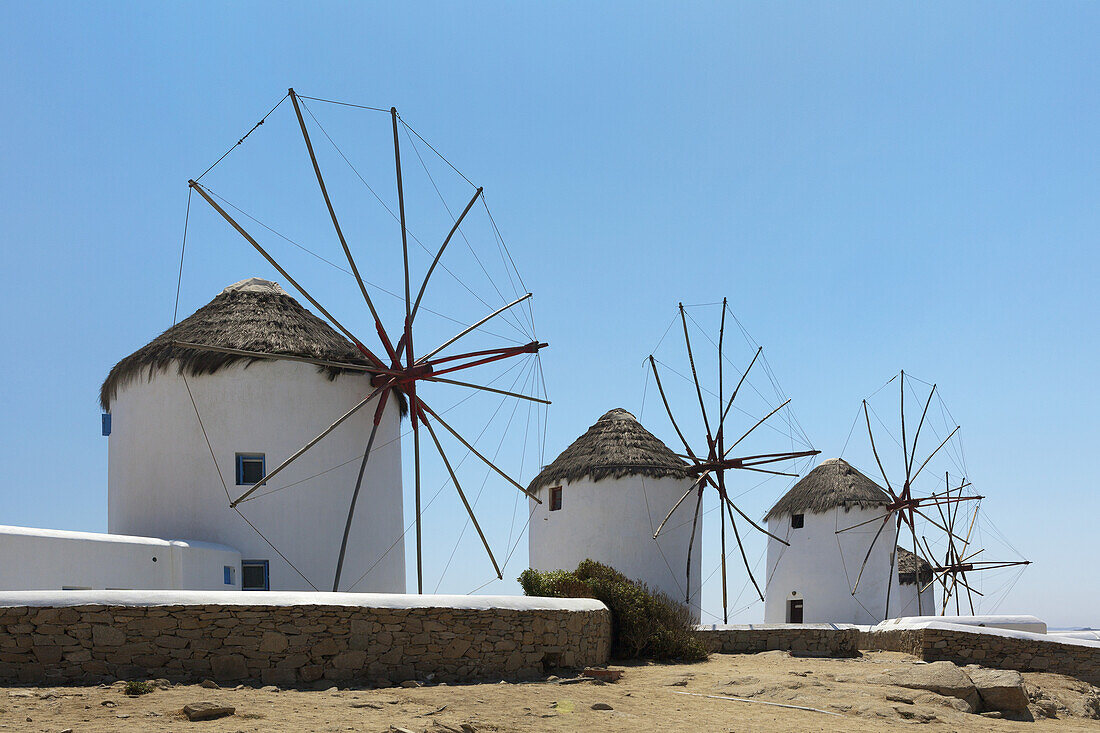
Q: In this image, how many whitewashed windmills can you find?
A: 4